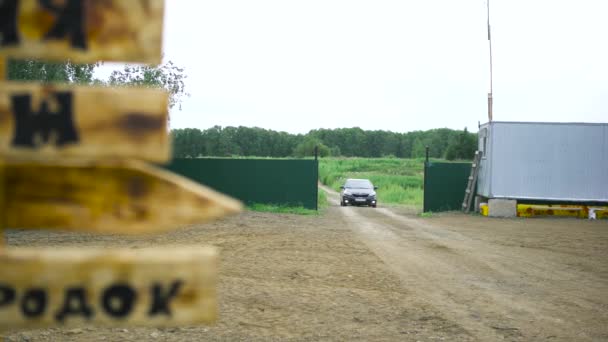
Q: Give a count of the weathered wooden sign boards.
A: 4